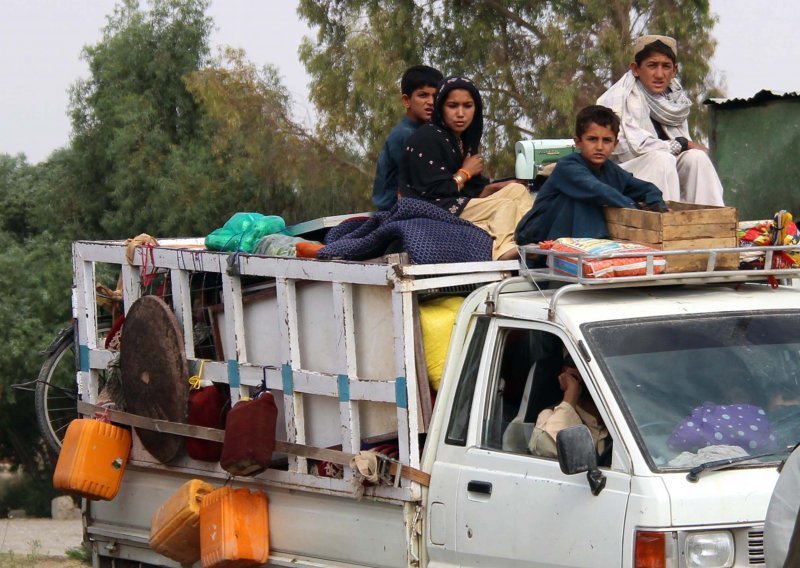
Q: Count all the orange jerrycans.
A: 3